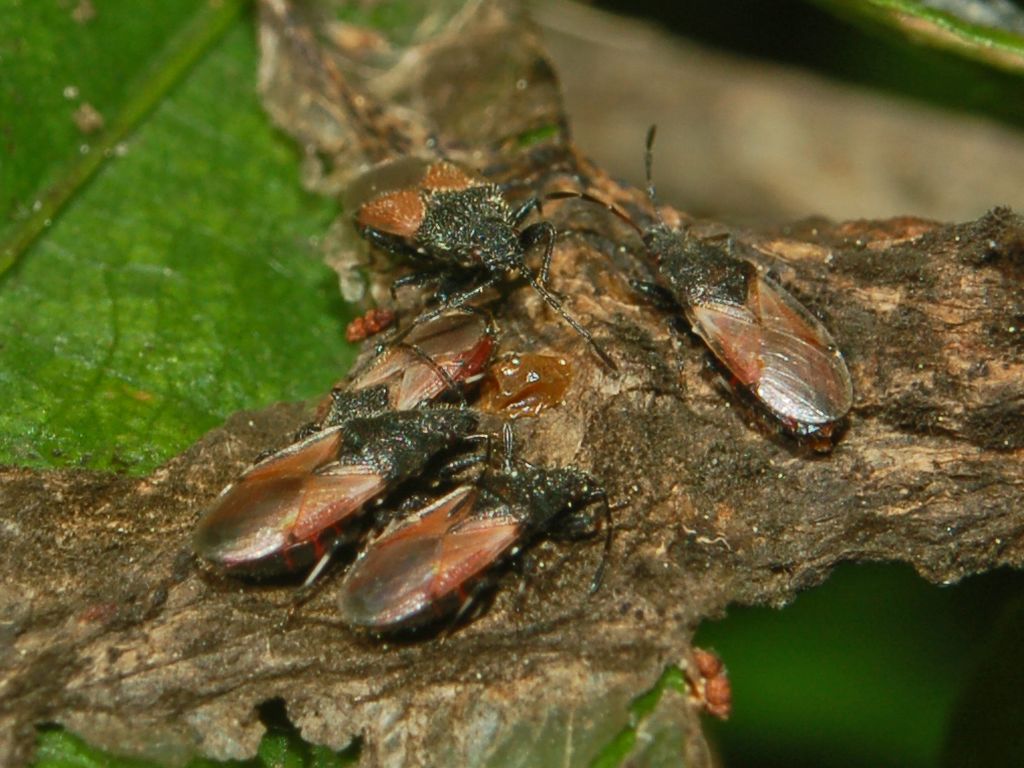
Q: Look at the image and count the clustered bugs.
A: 5